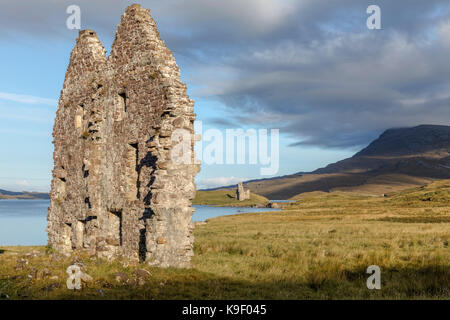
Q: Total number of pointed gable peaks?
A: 2